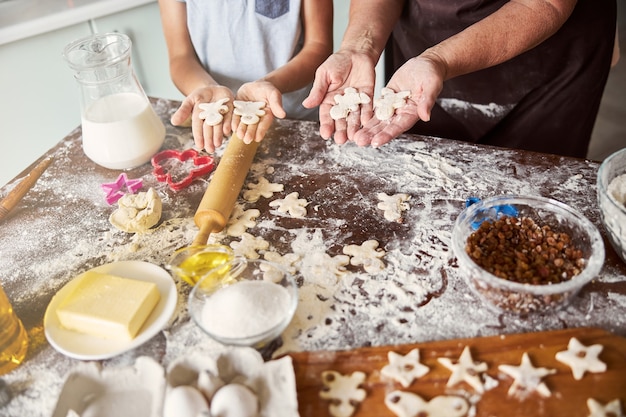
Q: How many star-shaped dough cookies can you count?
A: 5